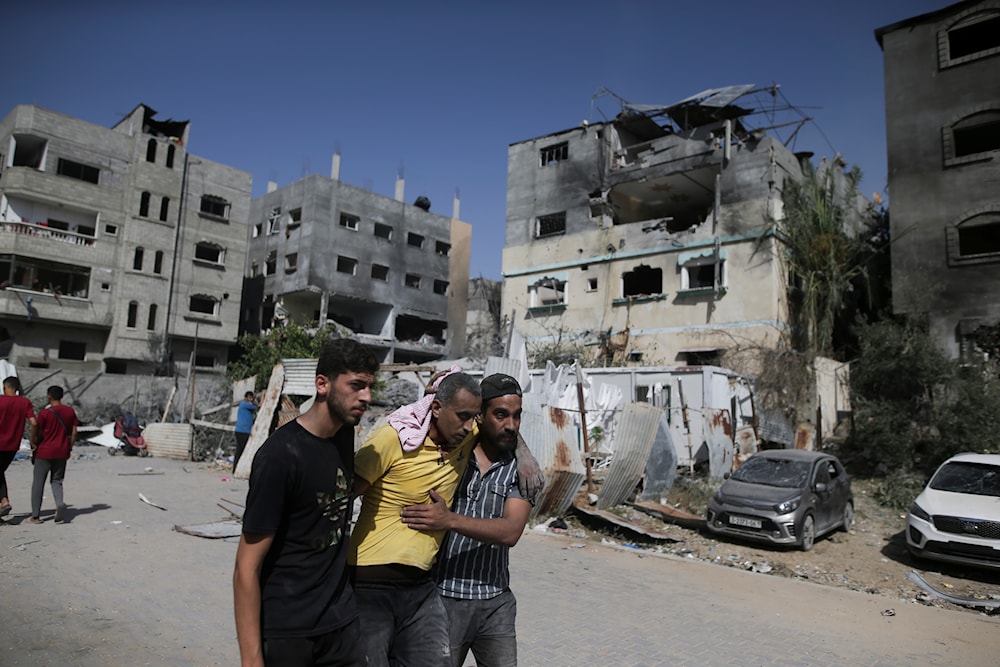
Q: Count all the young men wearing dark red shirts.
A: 2